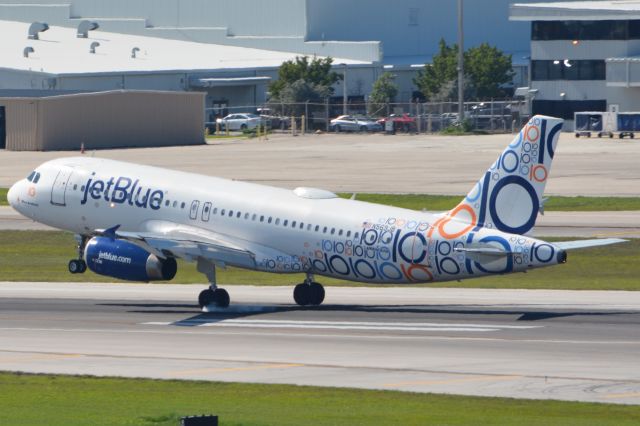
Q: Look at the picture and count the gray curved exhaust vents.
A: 5